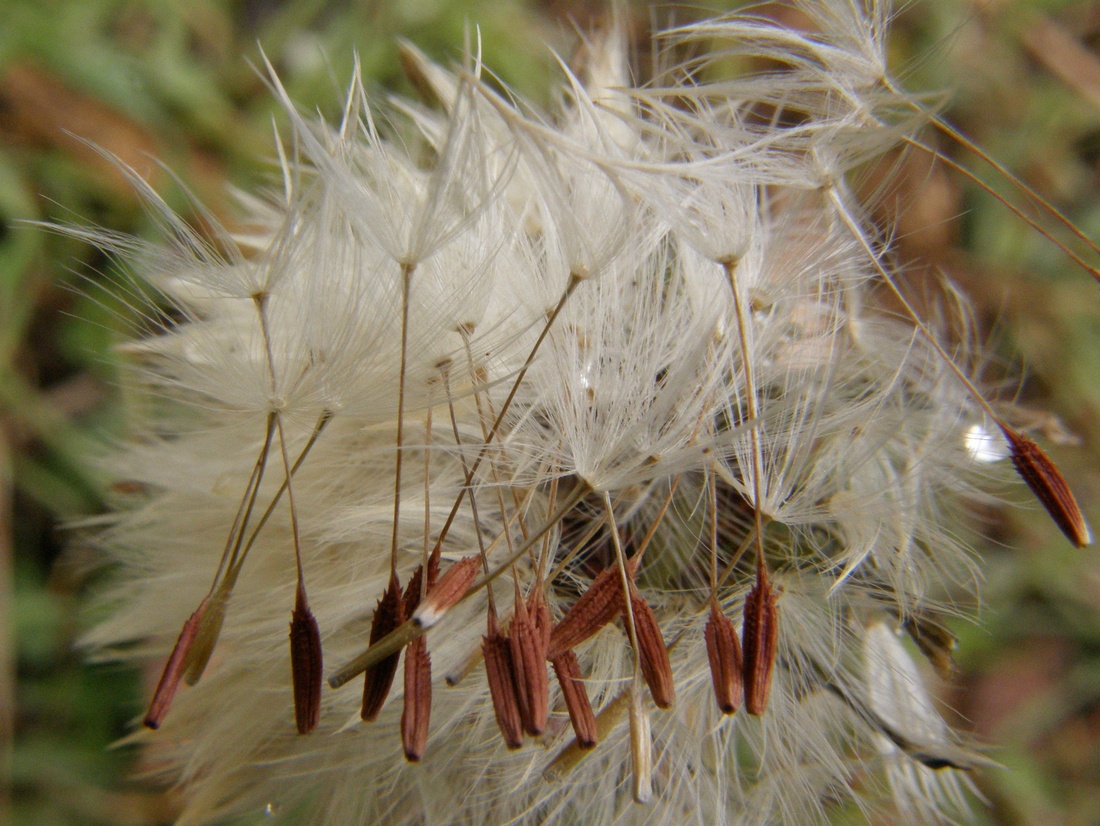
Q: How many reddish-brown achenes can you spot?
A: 15